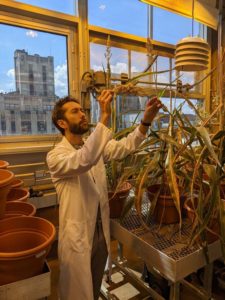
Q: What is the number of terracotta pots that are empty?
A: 6